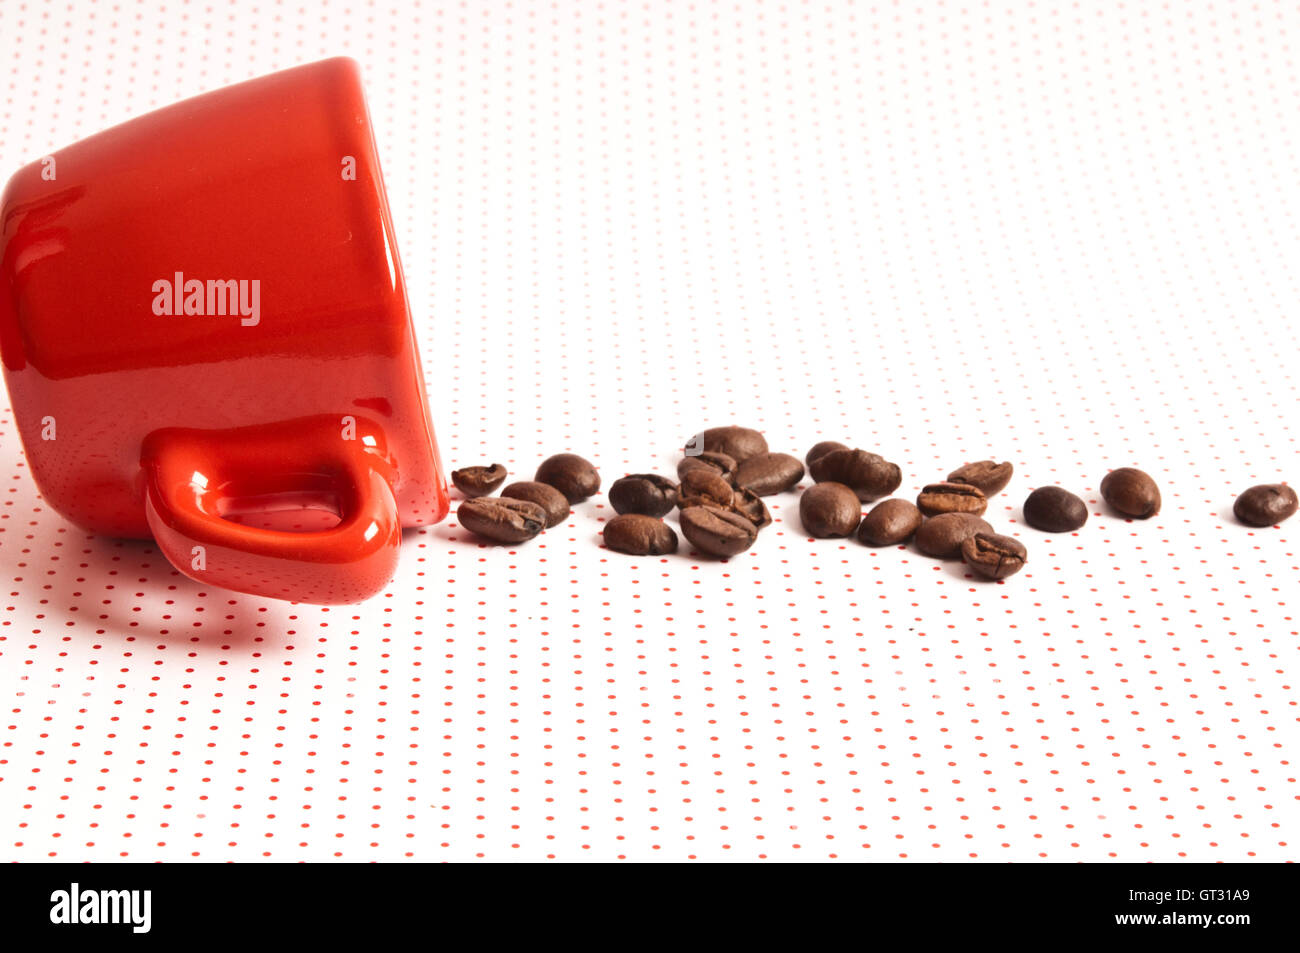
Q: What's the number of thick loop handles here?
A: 1